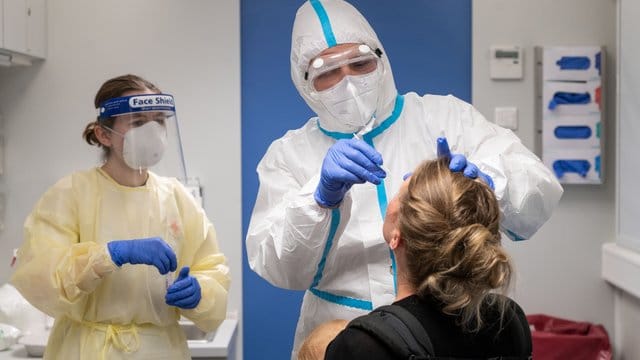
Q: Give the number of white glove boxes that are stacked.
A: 4